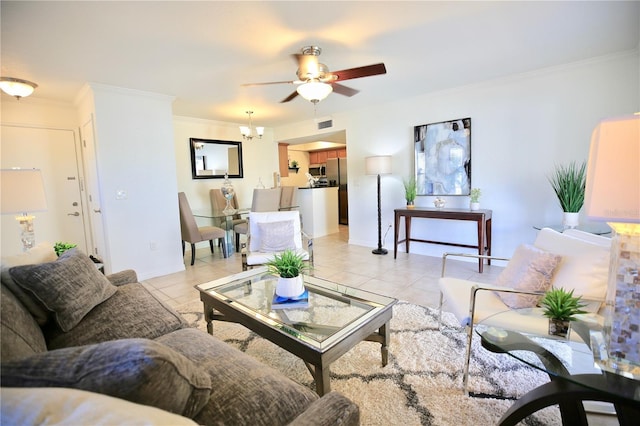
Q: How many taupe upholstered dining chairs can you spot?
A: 4